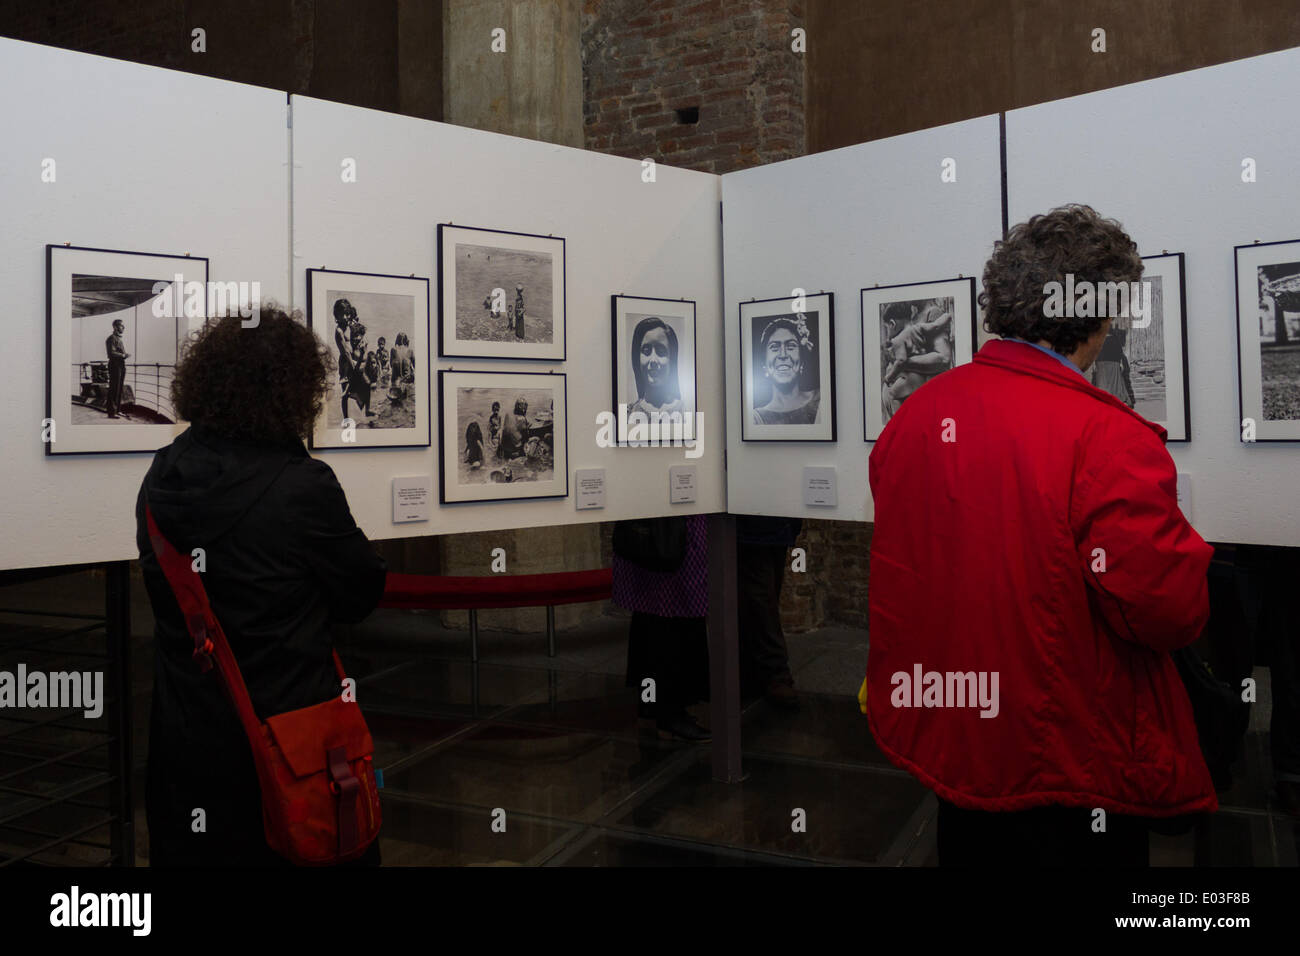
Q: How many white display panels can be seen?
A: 4